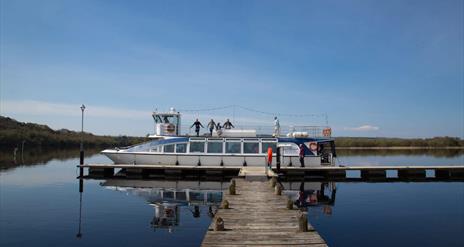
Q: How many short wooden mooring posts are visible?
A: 8